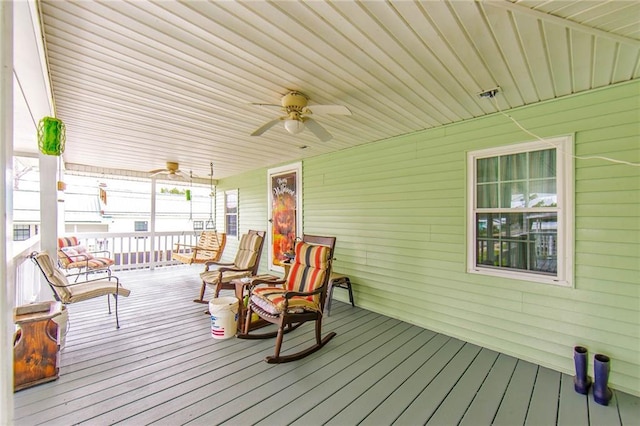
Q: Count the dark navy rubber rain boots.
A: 2